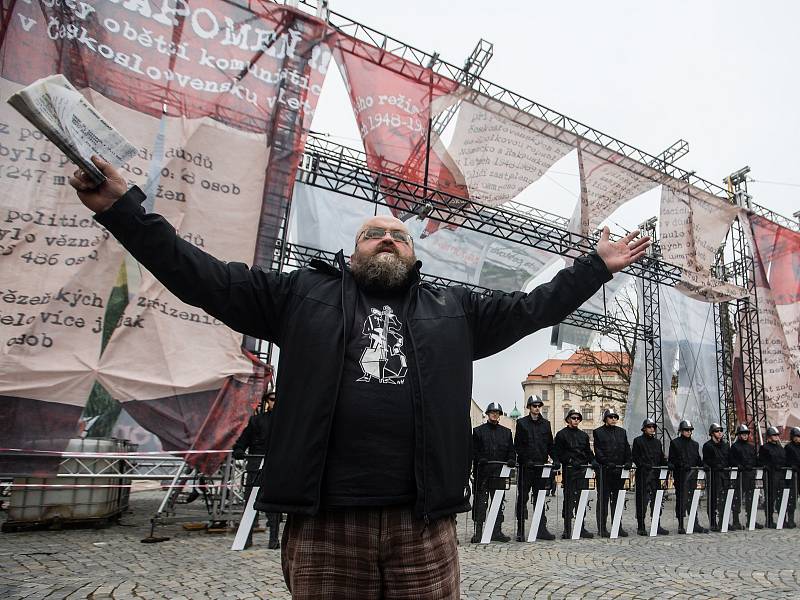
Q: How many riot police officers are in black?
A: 11